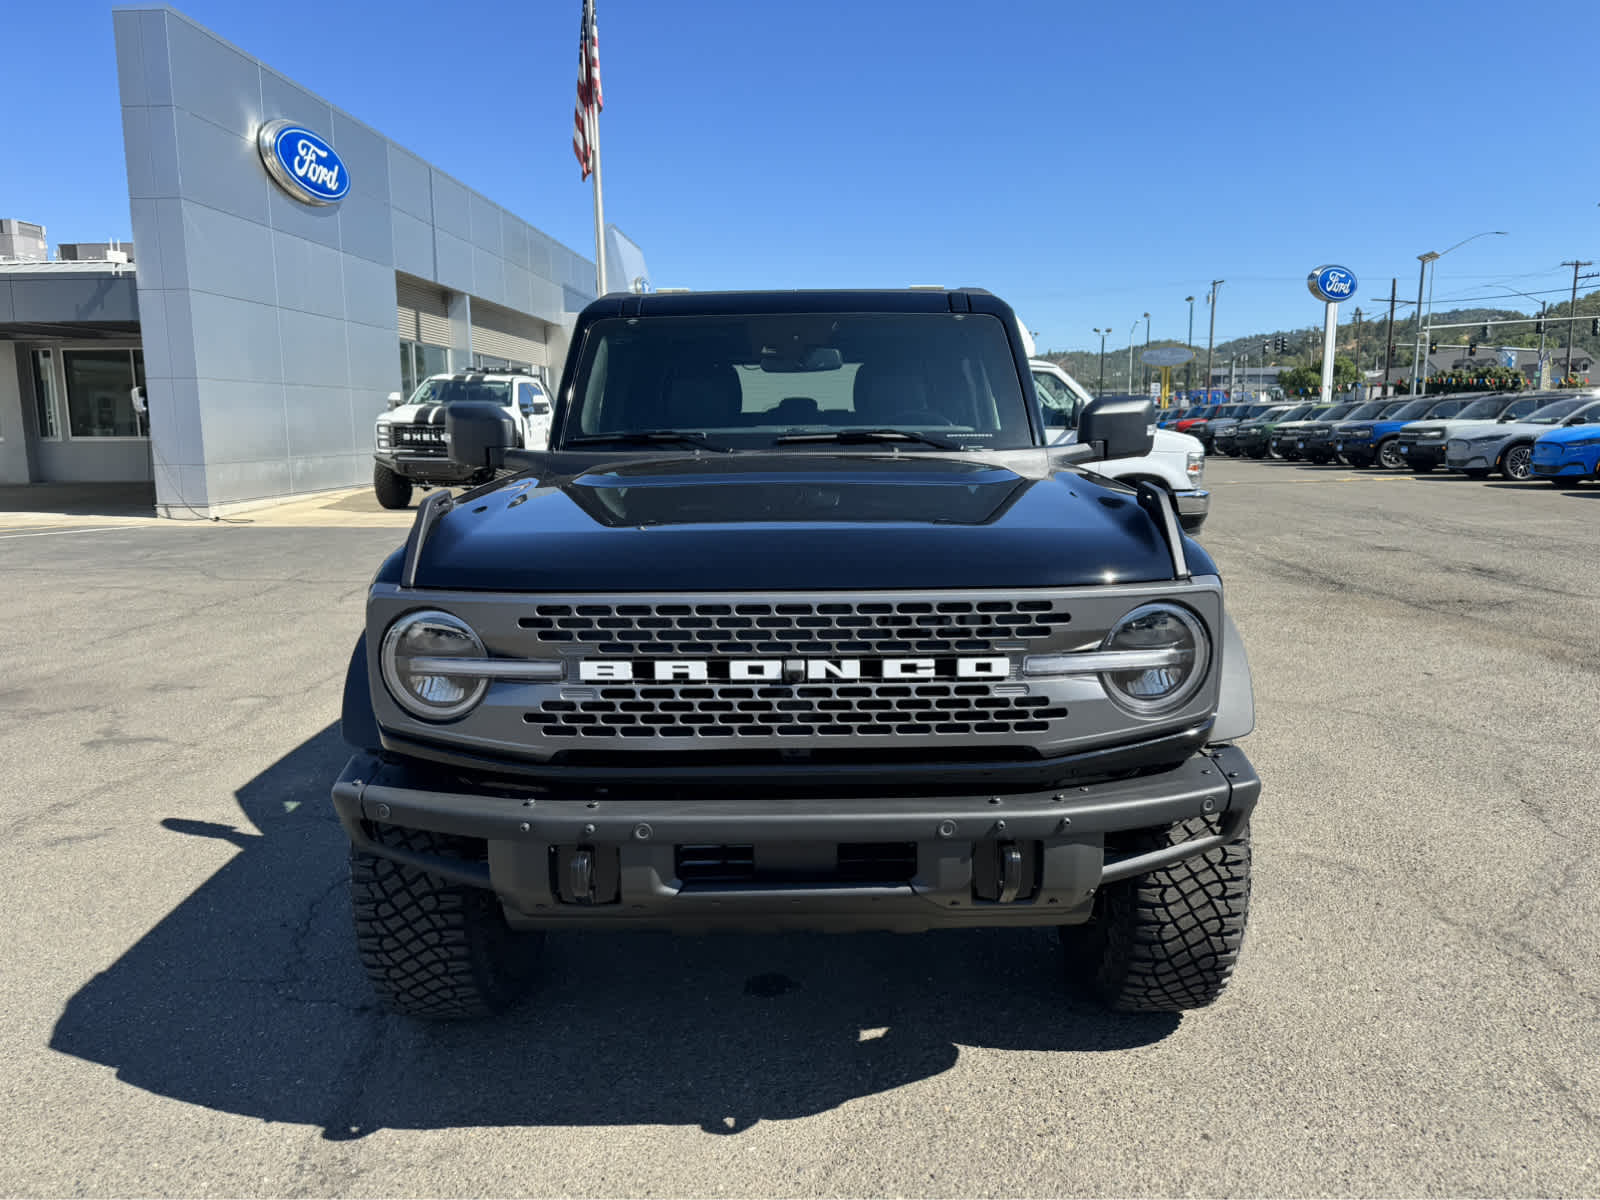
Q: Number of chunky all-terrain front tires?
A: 2